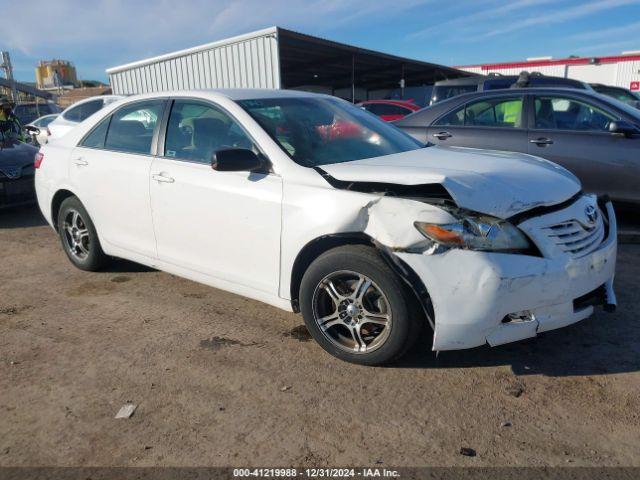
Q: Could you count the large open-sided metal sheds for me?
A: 1